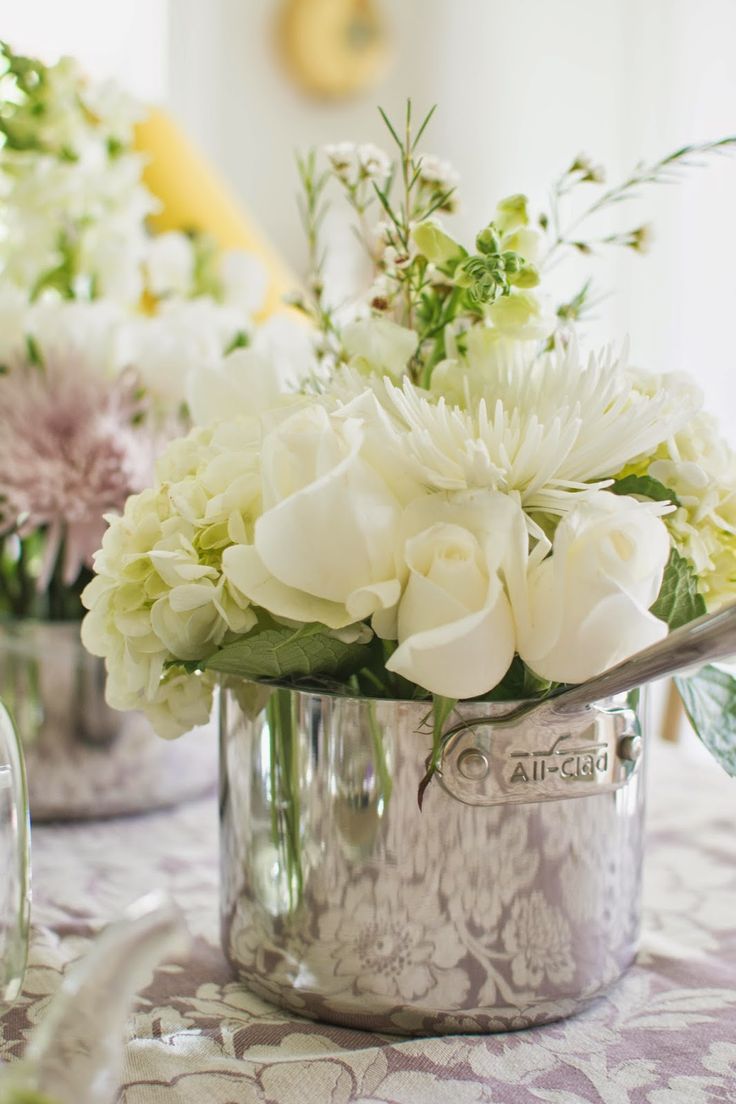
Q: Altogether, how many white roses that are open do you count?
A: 3